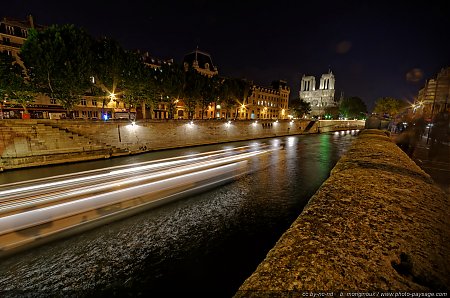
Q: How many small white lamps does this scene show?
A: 6